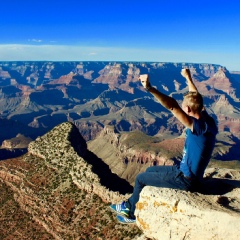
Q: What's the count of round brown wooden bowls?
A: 0